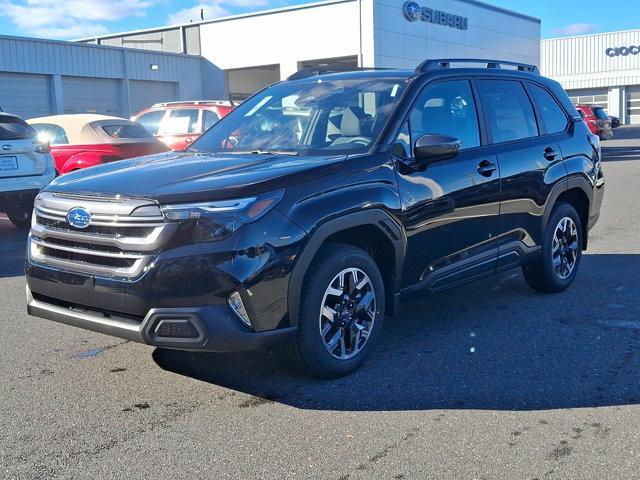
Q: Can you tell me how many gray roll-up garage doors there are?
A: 3